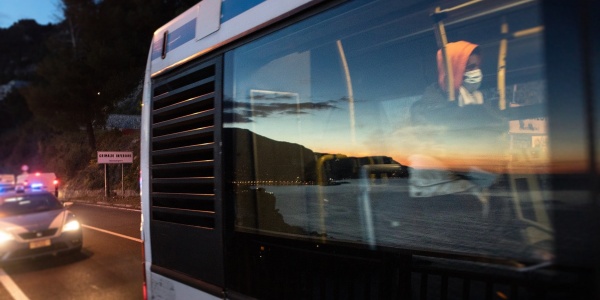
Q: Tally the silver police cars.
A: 1